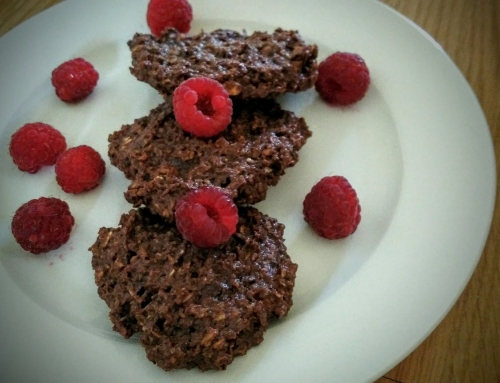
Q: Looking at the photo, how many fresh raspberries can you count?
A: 9